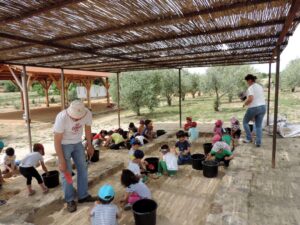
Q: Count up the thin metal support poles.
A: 6